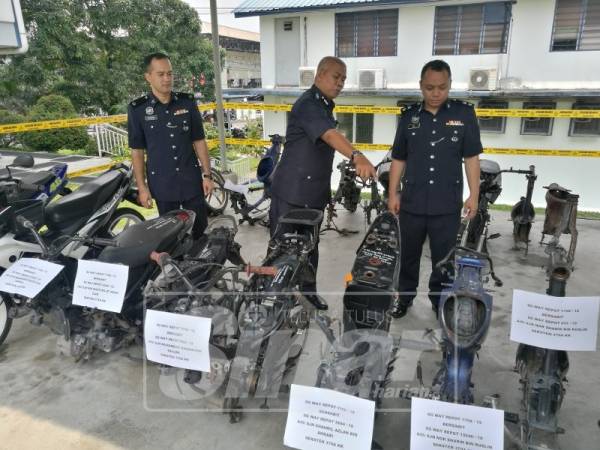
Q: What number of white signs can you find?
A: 6